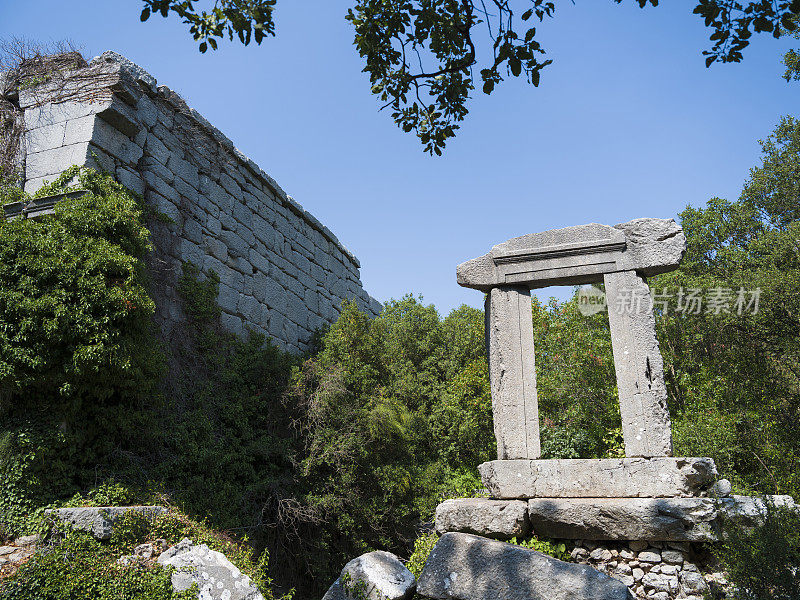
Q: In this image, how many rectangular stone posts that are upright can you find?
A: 2